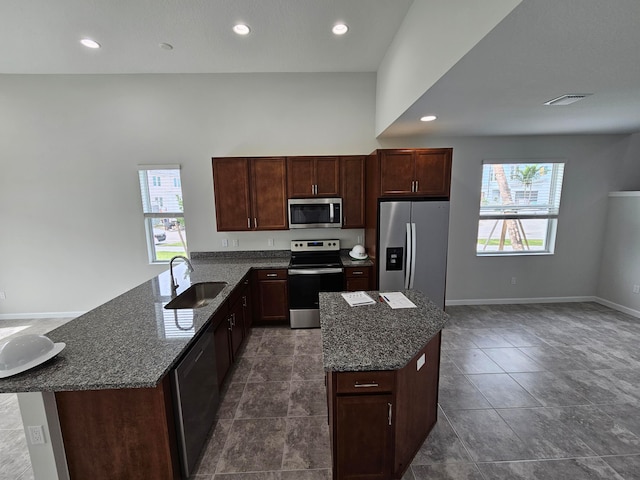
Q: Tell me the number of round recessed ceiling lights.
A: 4